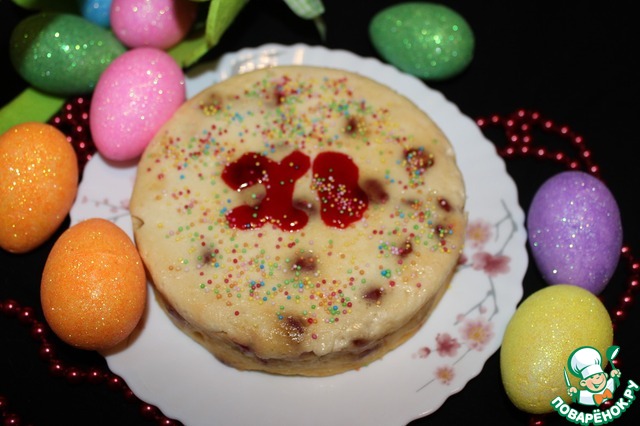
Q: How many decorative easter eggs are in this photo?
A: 9